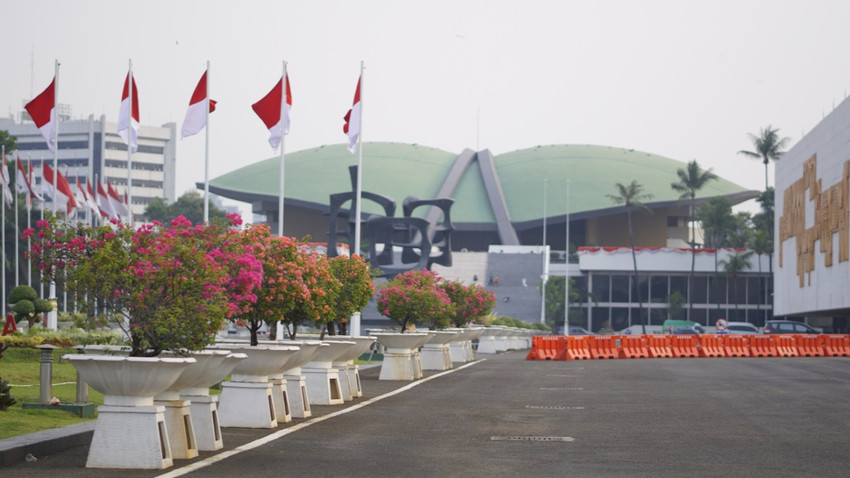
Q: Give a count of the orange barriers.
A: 12